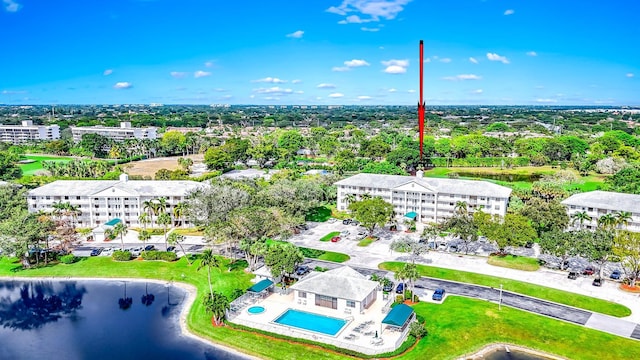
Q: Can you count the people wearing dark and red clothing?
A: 0